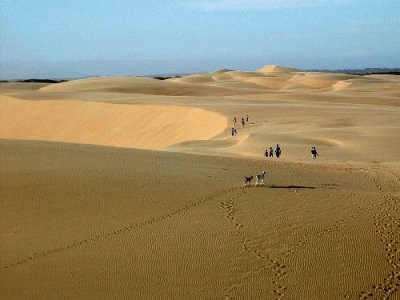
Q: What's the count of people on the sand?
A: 9